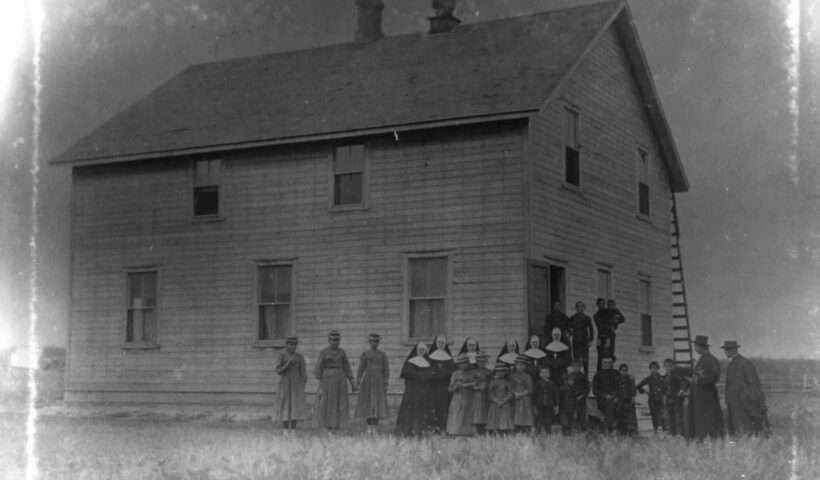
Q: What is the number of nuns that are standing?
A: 6